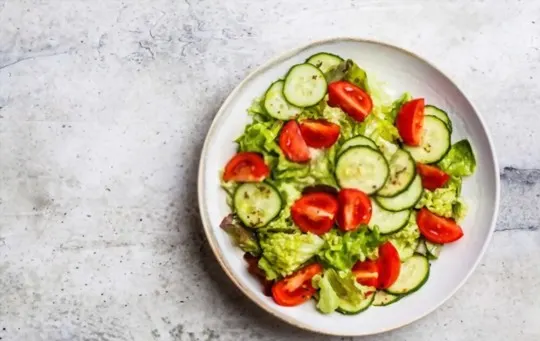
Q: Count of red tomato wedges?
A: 12